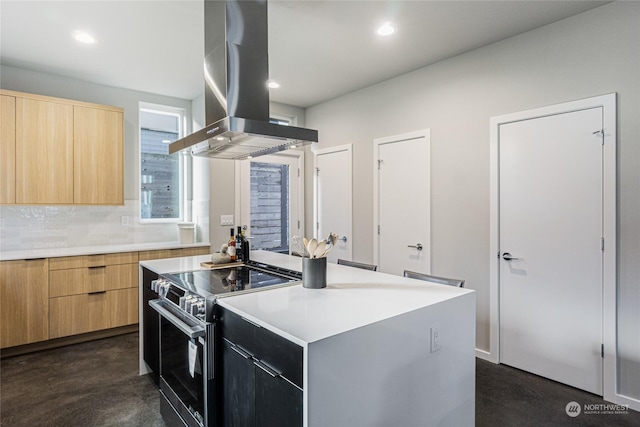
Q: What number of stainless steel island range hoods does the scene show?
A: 1